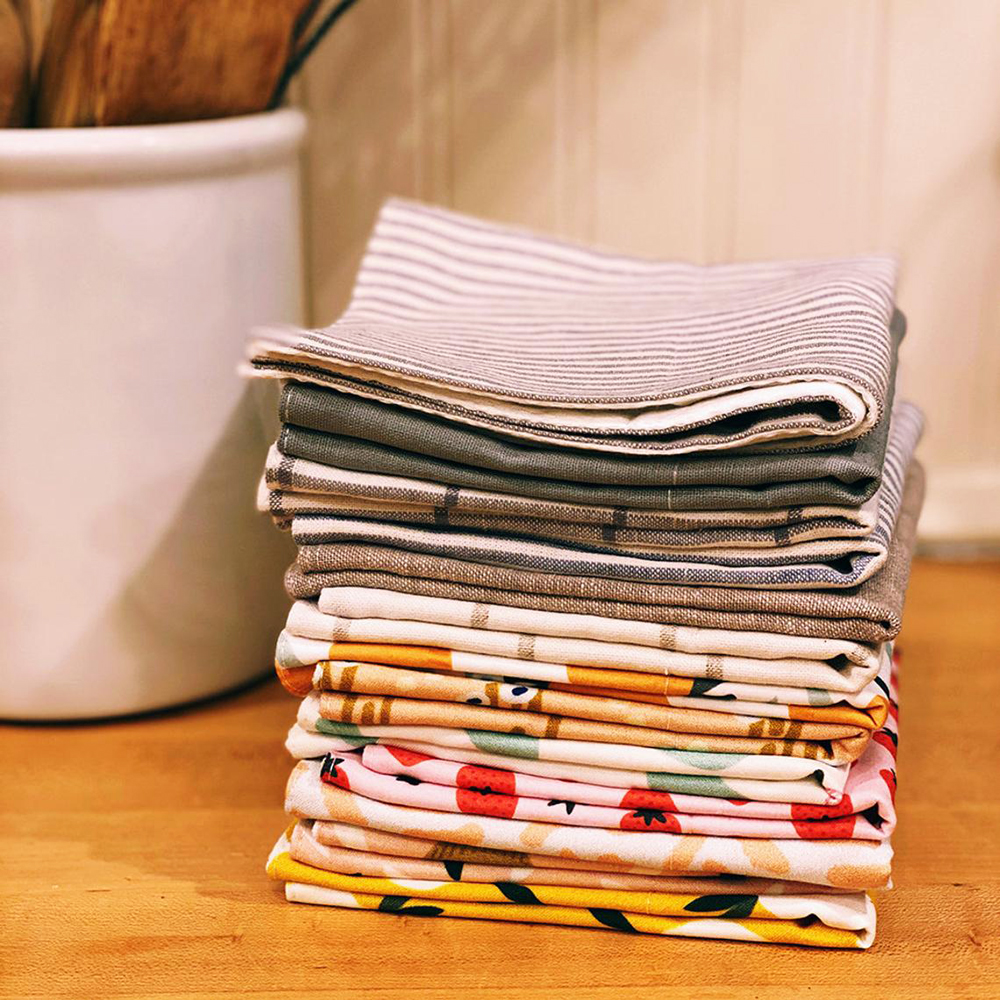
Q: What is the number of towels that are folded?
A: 13